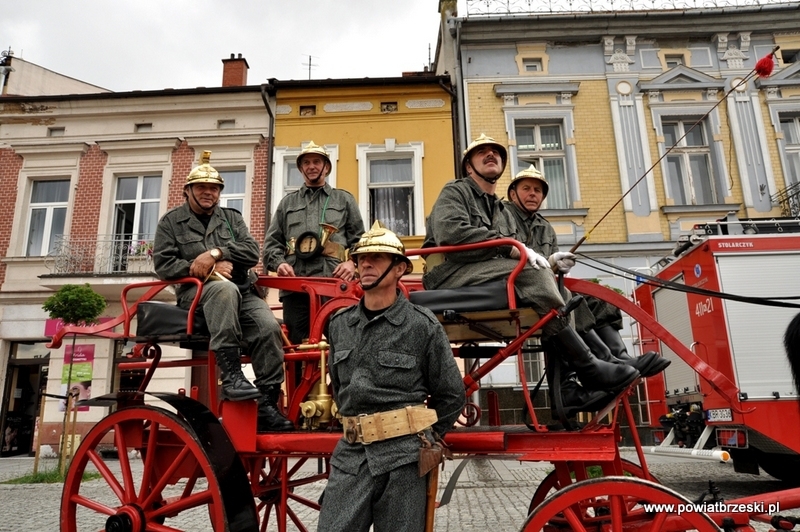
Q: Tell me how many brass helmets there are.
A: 5